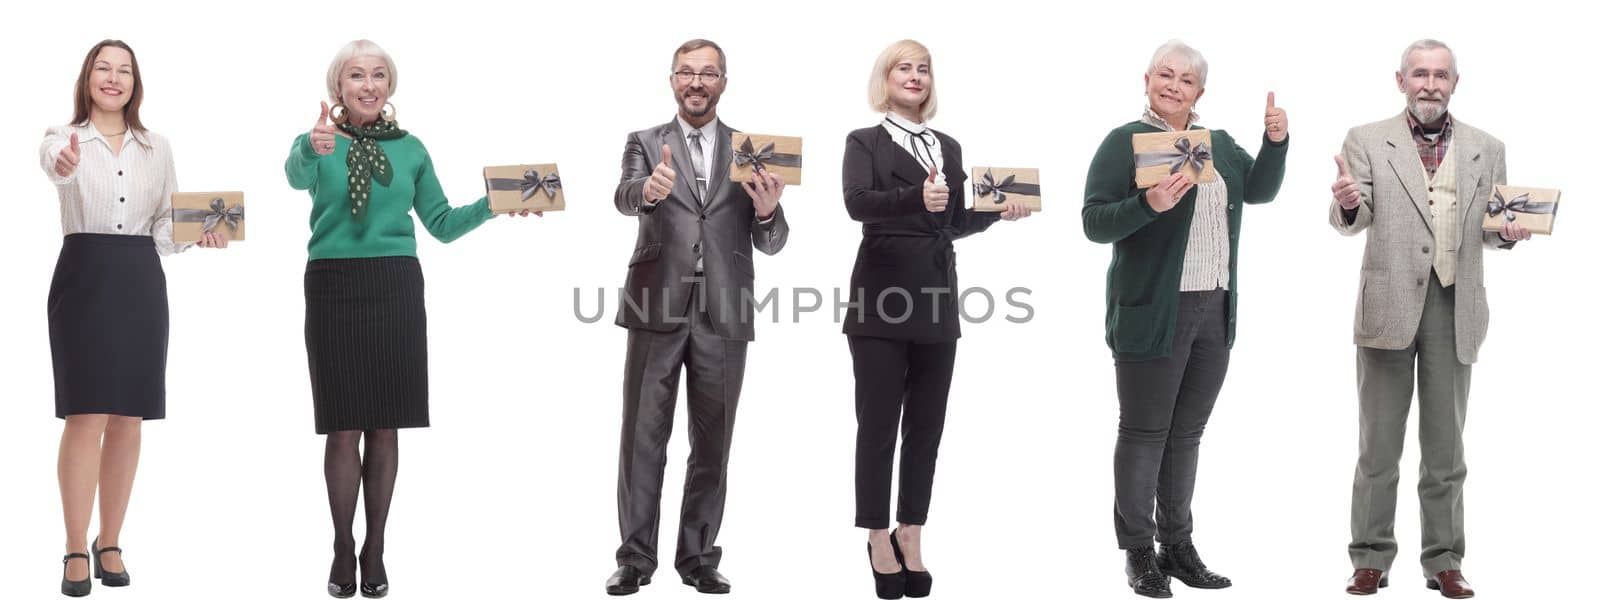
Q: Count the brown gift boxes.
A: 6